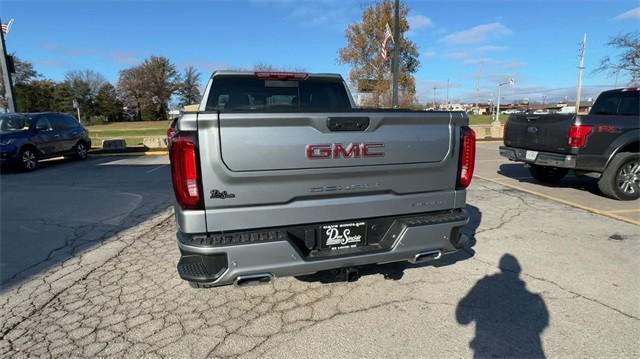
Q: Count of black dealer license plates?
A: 1